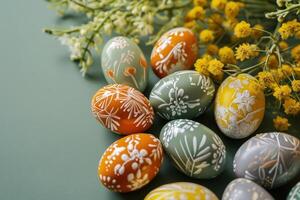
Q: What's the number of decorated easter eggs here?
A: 11